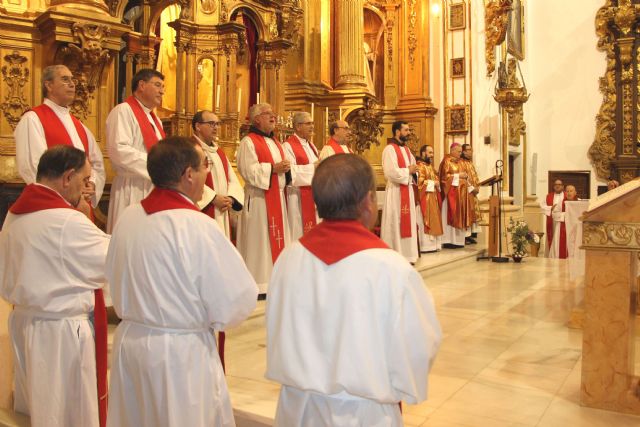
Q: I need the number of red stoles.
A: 11